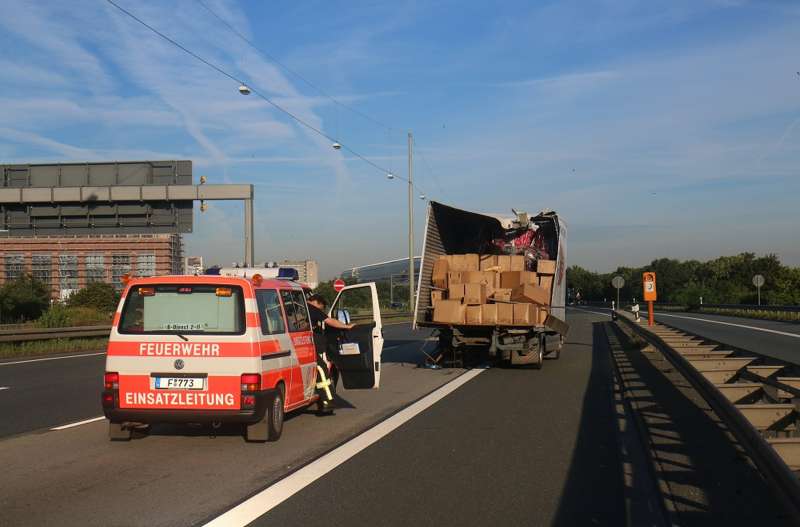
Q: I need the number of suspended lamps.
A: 4